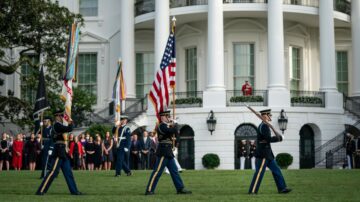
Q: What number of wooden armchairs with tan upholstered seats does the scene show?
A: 0